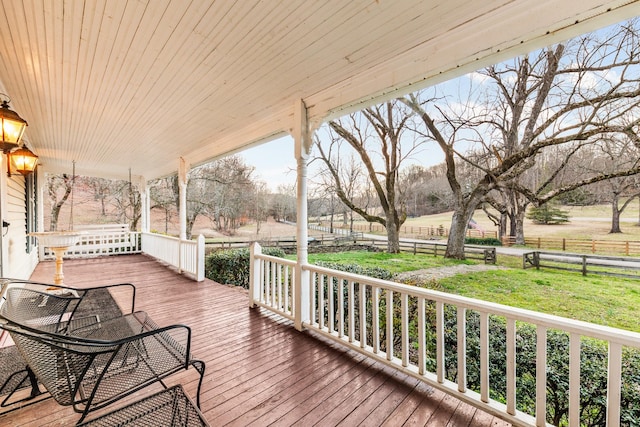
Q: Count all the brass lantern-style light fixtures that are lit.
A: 2